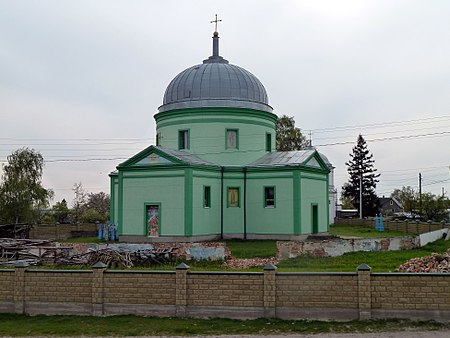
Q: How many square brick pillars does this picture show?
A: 5